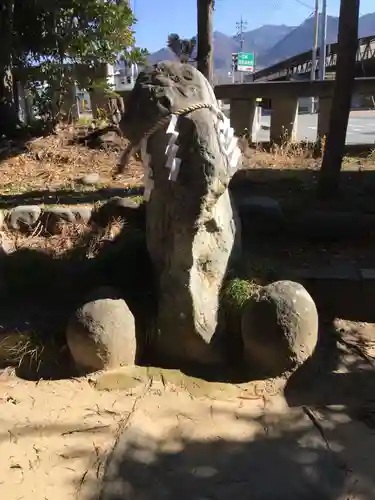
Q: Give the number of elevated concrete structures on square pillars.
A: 1